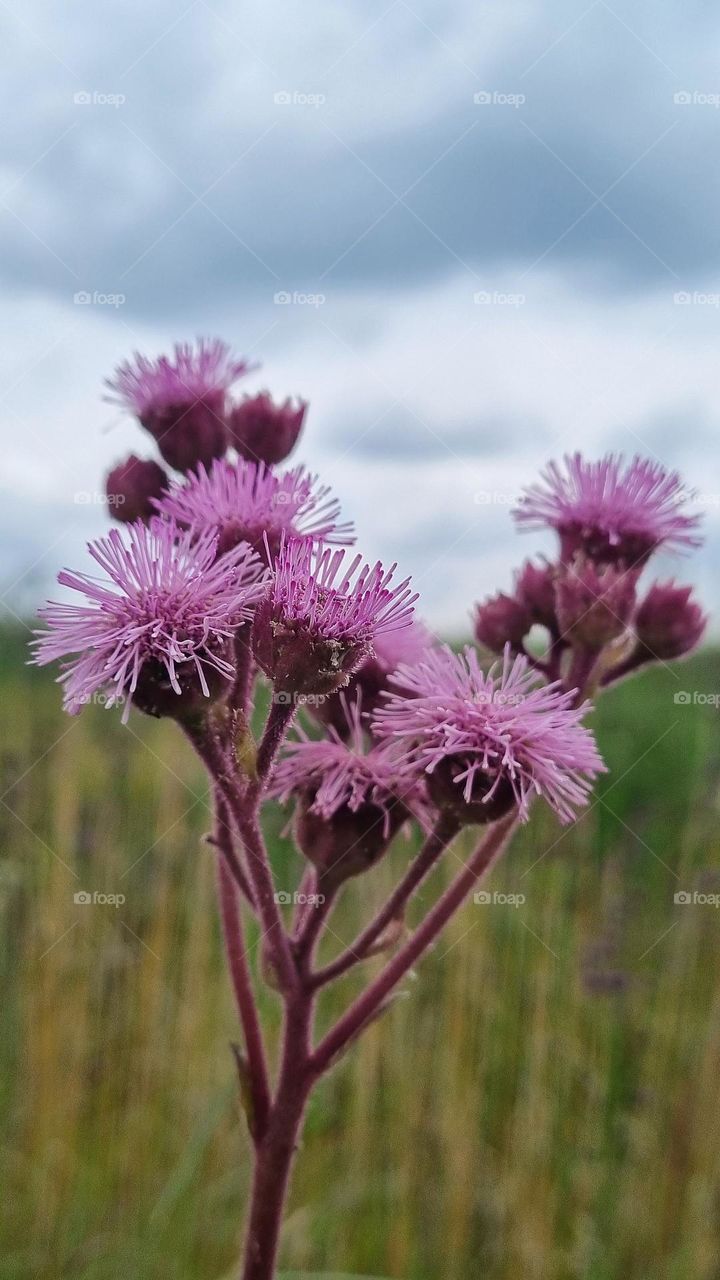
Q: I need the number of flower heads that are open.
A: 8